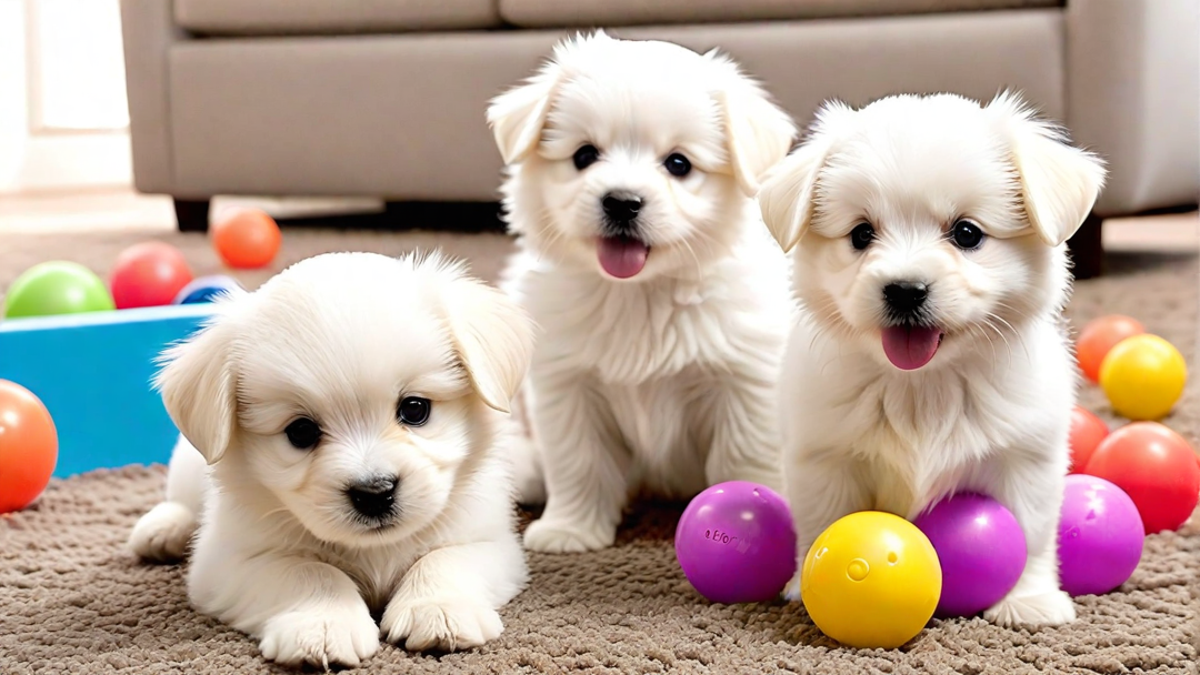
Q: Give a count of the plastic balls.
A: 13